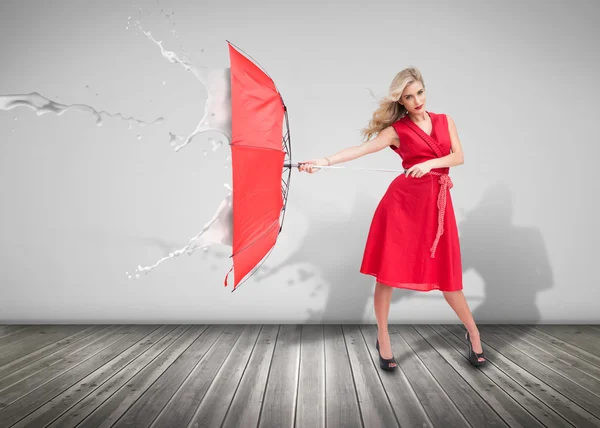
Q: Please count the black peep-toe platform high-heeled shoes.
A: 2